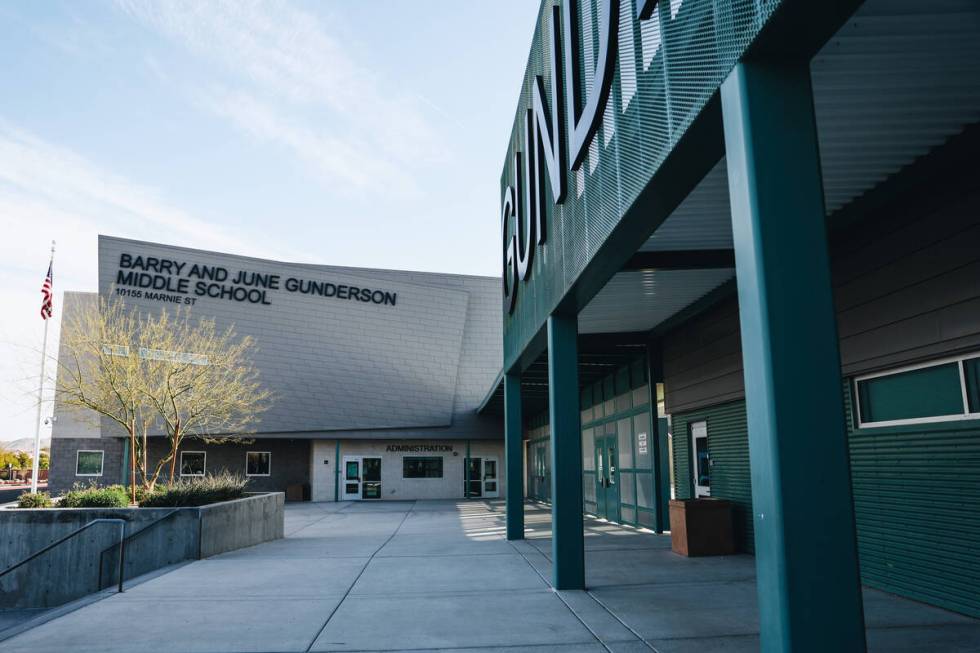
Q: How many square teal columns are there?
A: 3